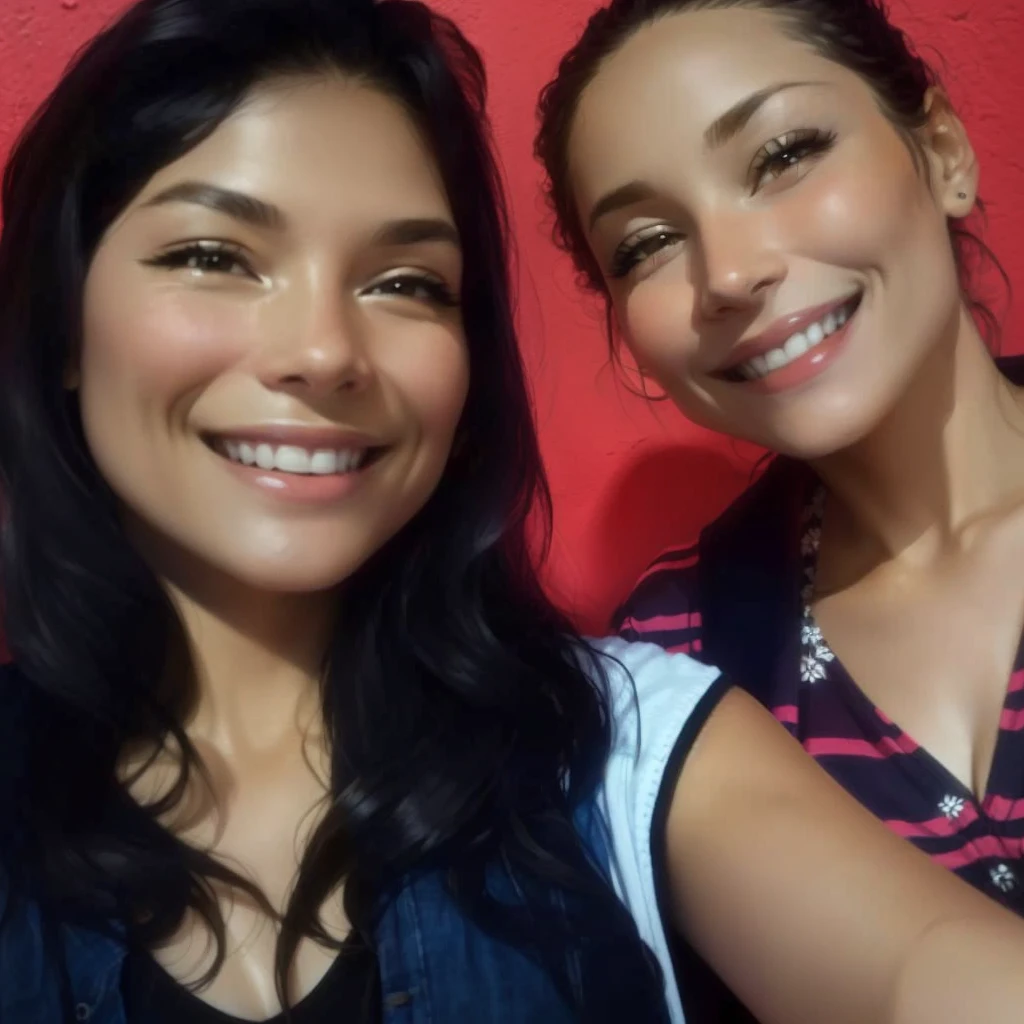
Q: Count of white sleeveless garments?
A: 1